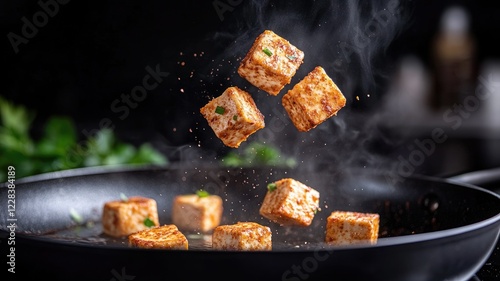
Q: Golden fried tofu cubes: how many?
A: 9